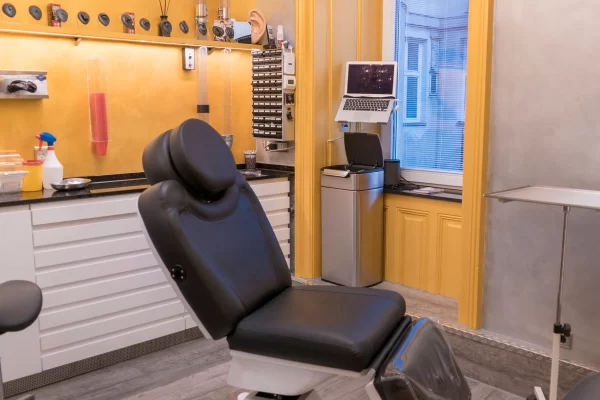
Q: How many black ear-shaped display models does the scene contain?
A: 12